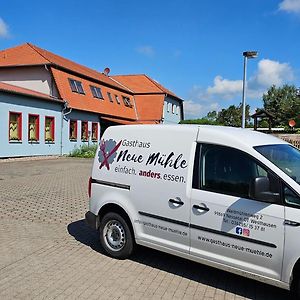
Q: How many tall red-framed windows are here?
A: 6